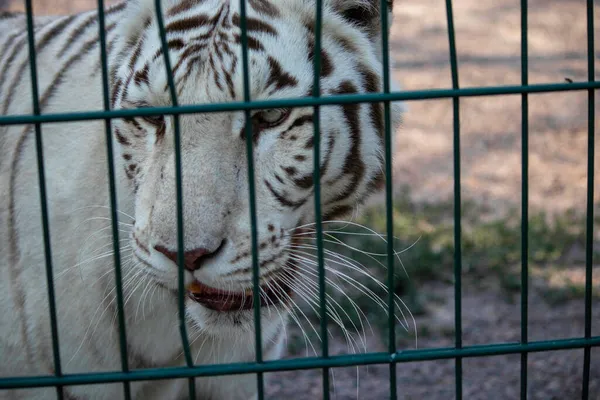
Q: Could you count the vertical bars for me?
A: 9